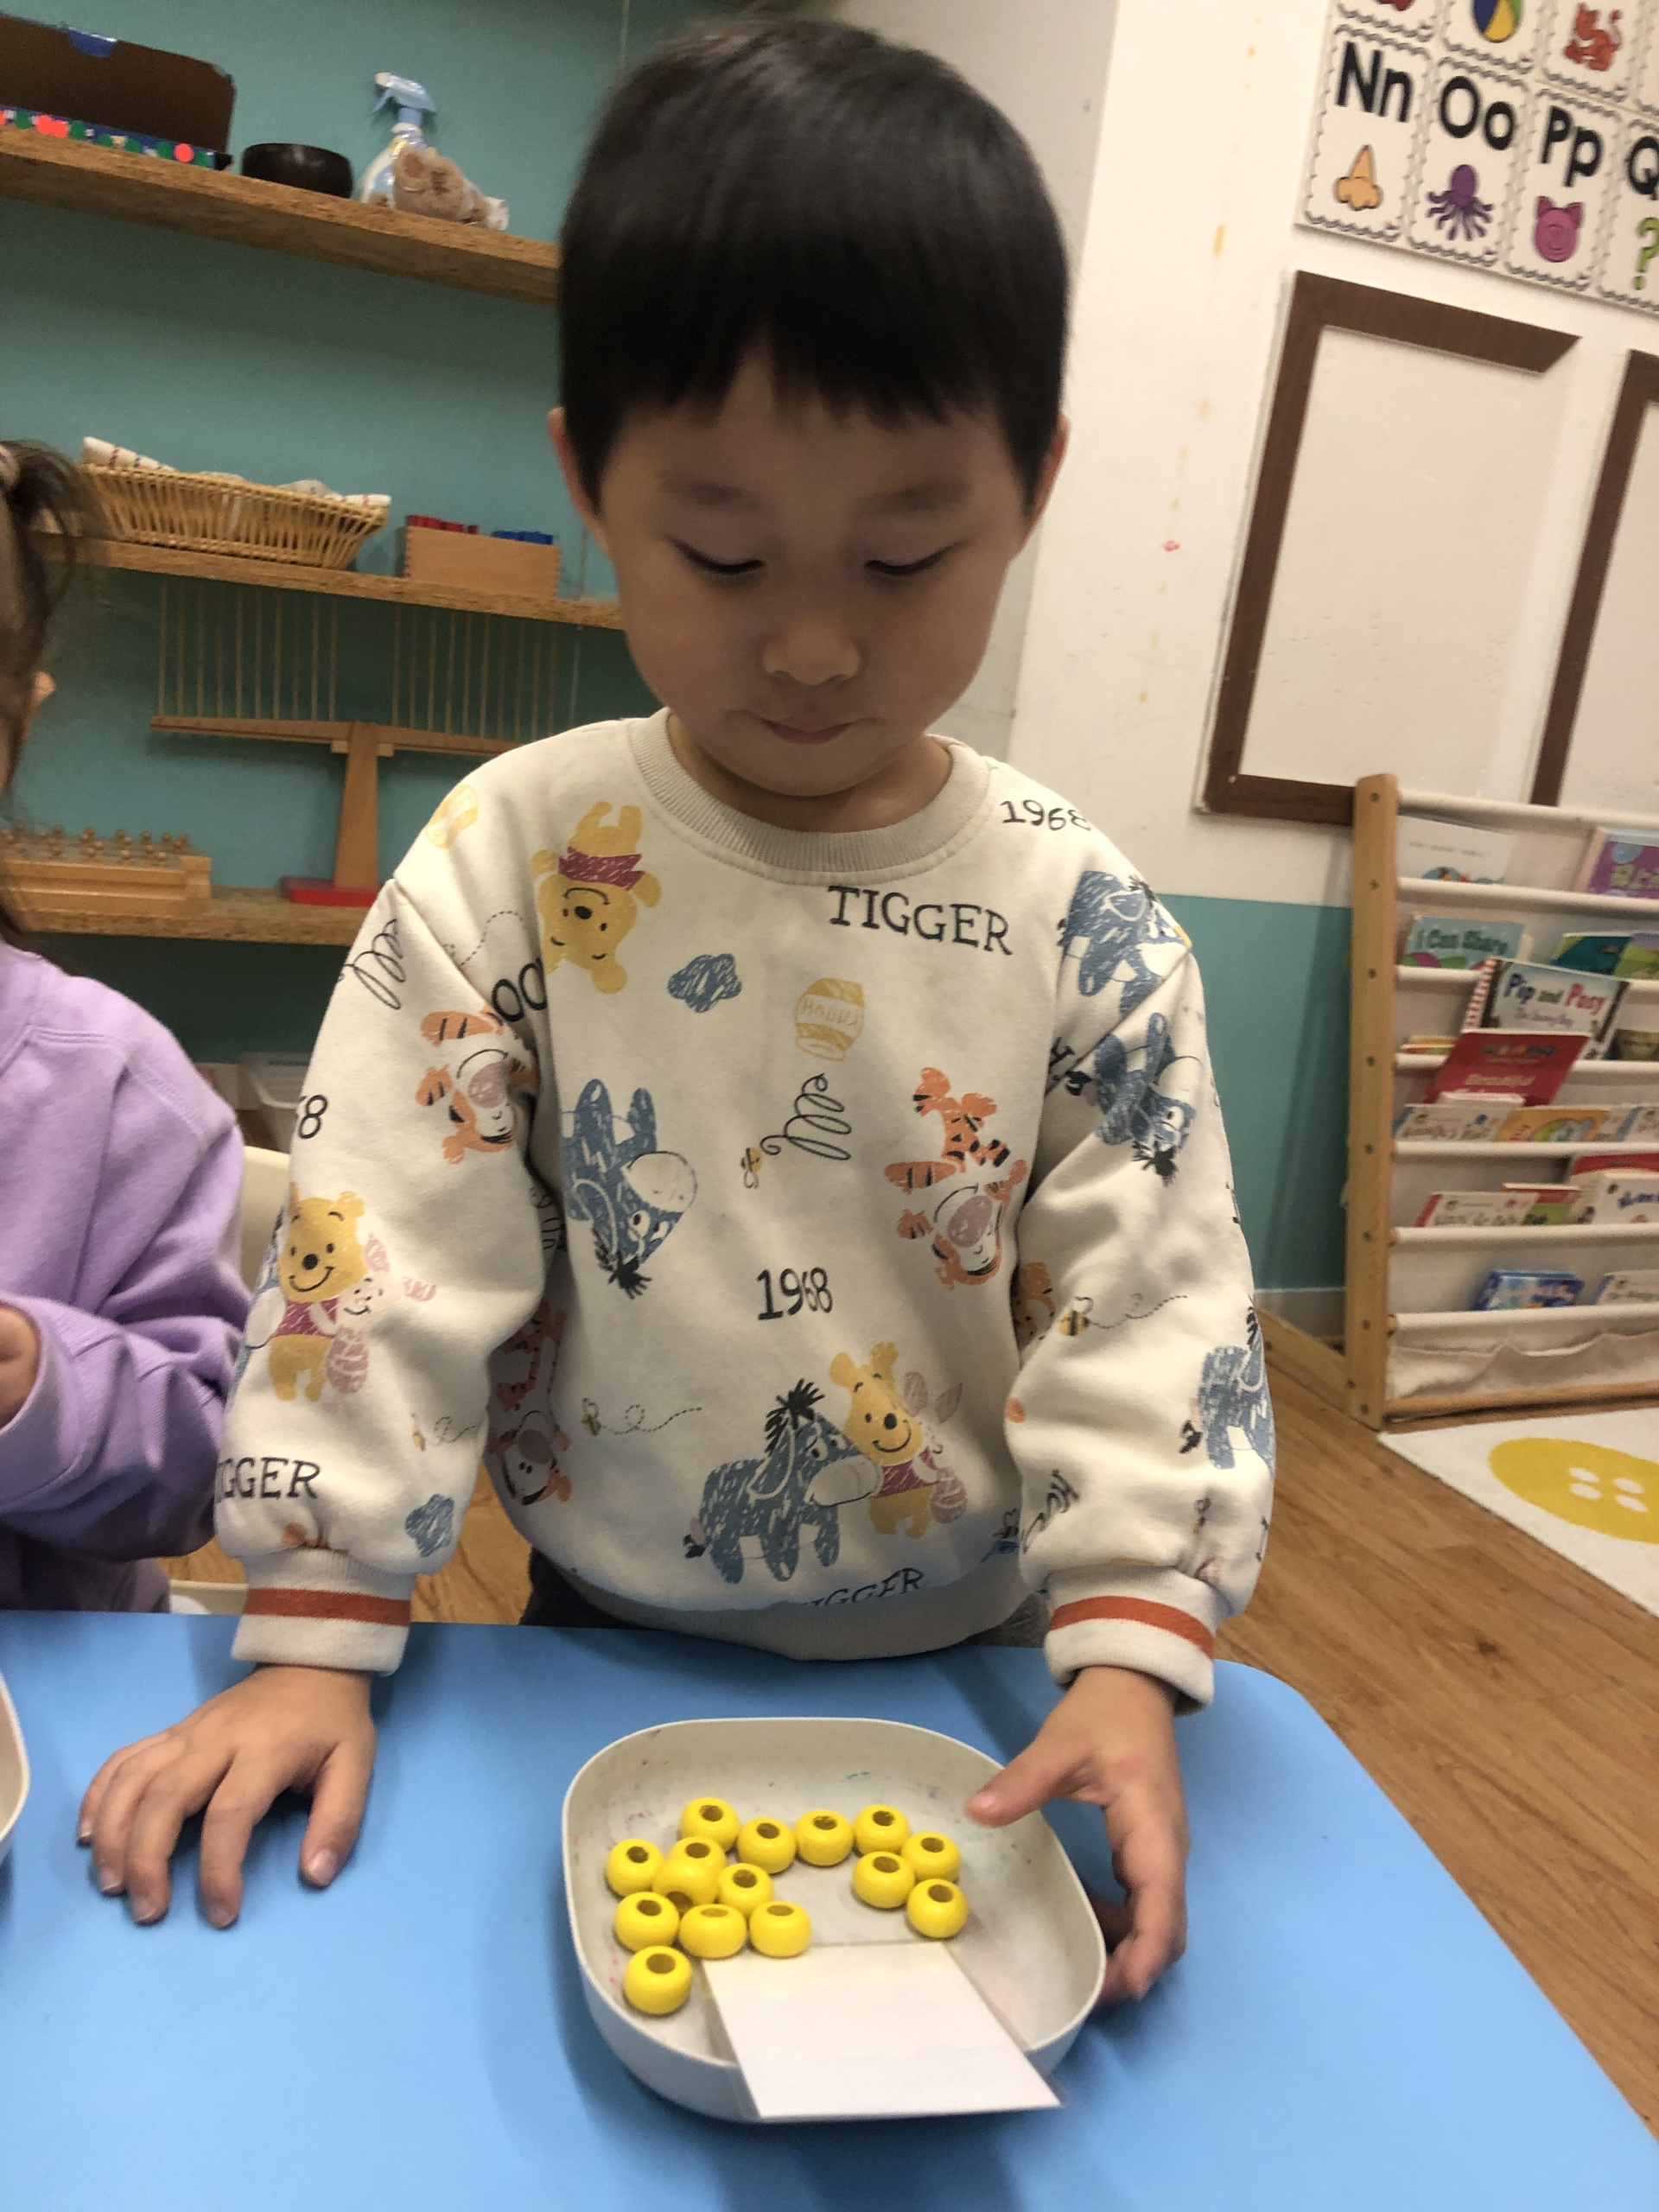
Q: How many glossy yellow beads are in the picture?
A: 15